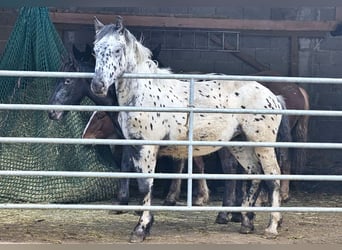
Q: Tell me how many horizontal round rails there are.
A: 5